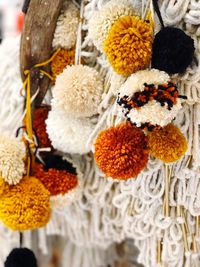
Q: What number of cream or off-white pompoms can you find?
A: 5